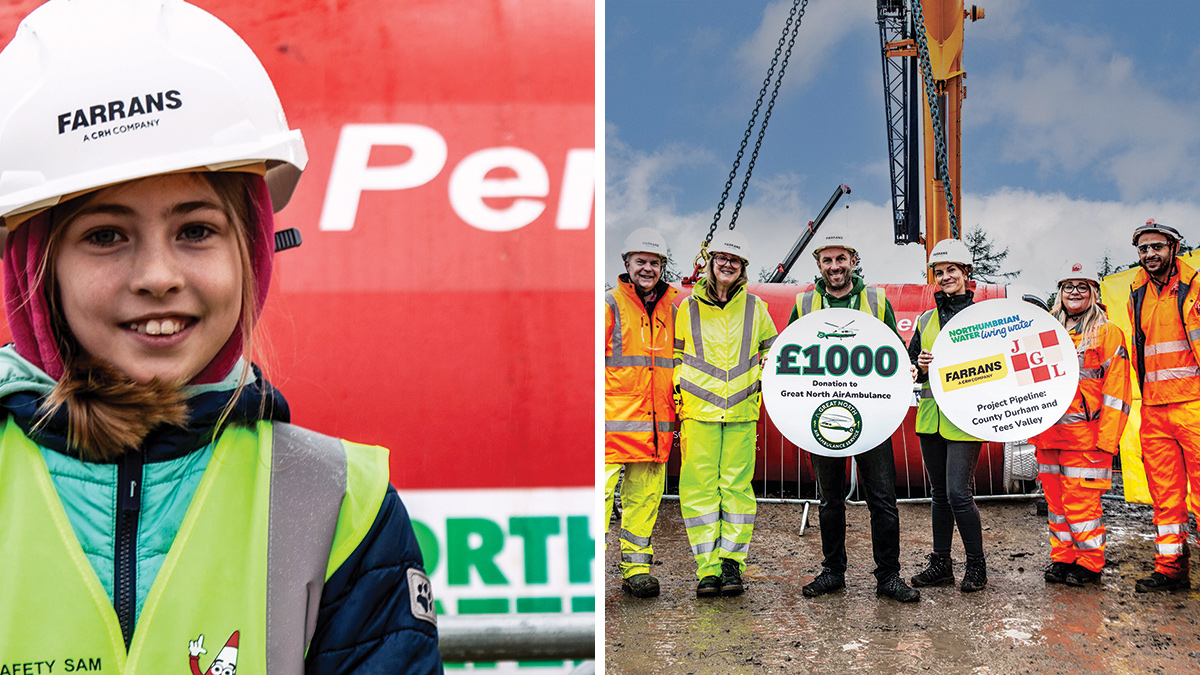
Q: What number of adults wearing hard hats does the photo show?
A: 6